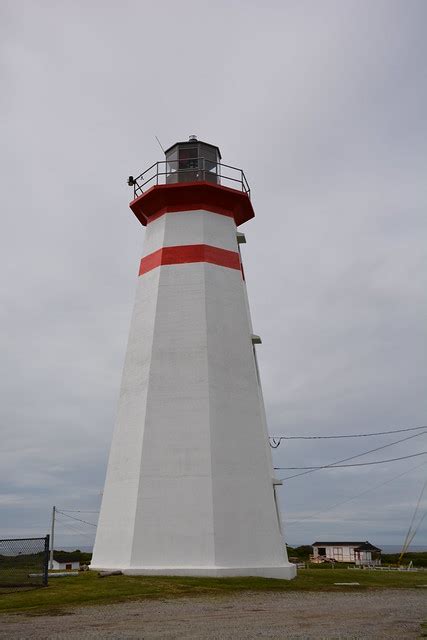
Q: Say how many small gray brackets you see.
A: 3